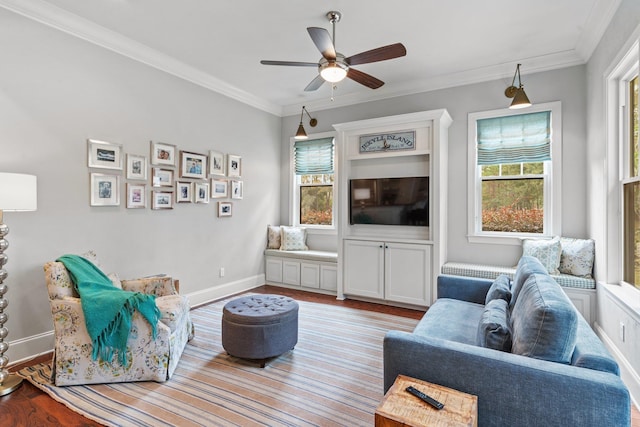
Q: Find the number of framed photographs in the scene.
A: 15